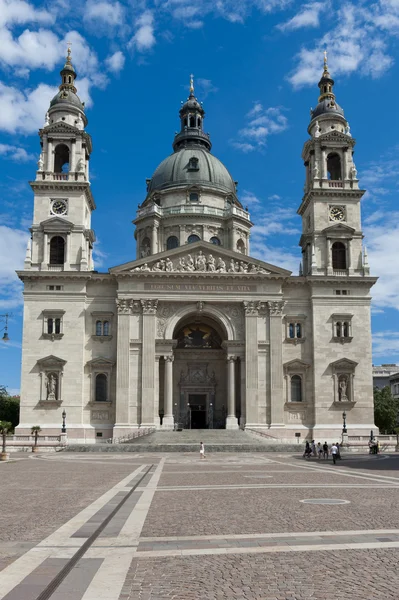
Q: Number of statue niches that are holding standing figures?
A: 2